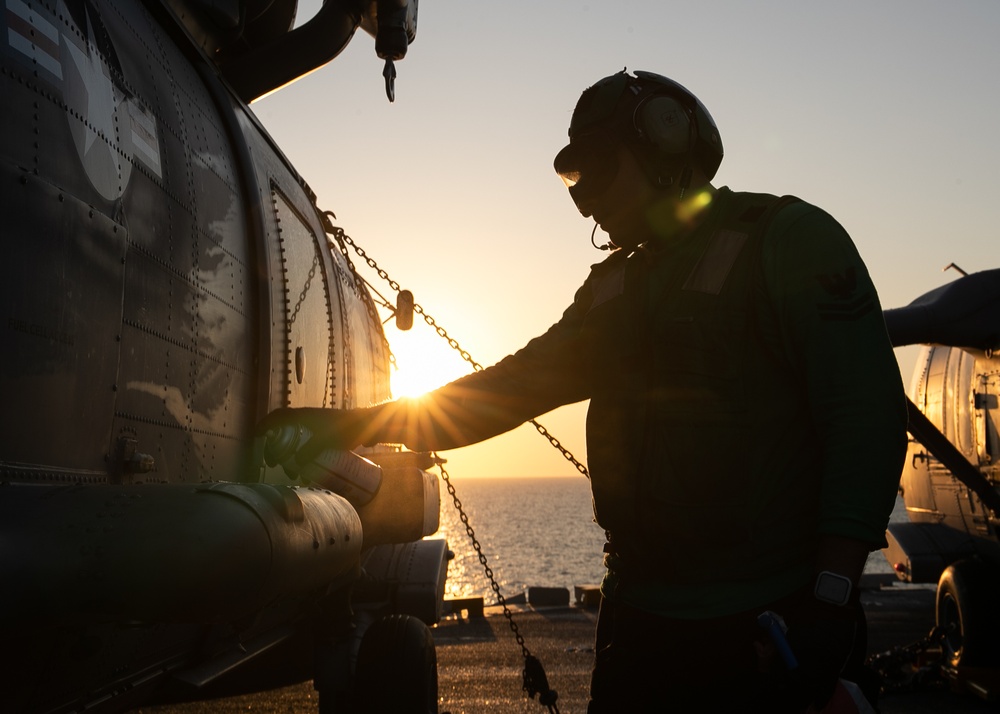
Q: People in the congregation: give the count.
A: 0